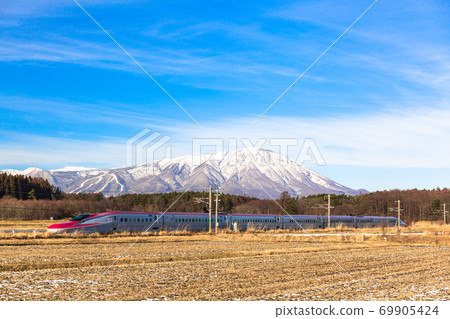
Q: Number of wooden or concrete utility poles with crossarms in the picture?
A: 5